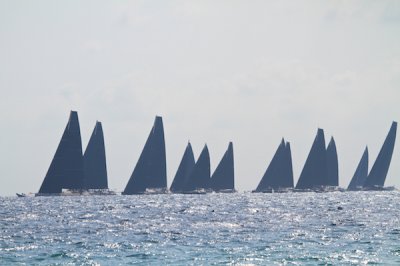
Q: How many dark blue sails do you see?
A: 12